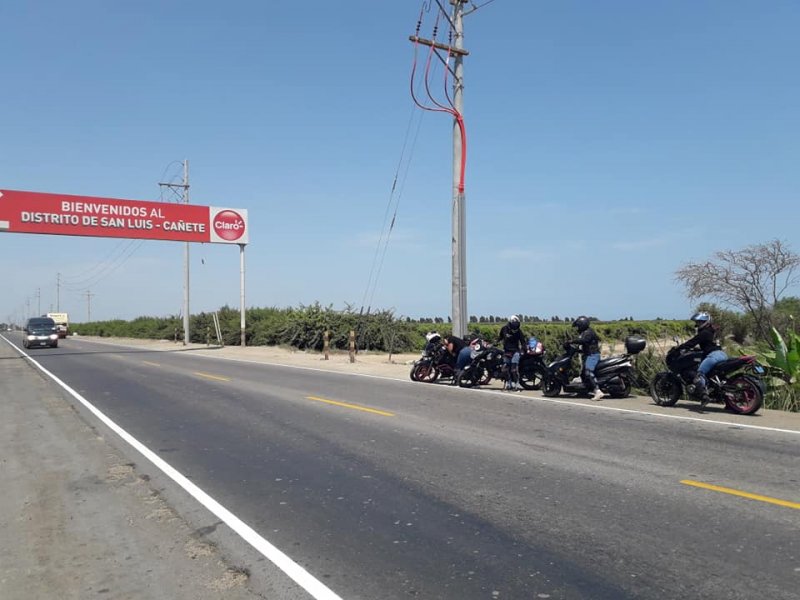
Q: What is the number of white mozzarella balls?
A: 0